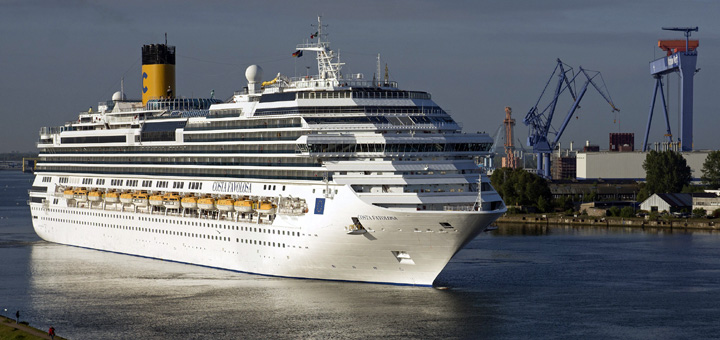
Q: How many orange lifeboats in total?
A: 13